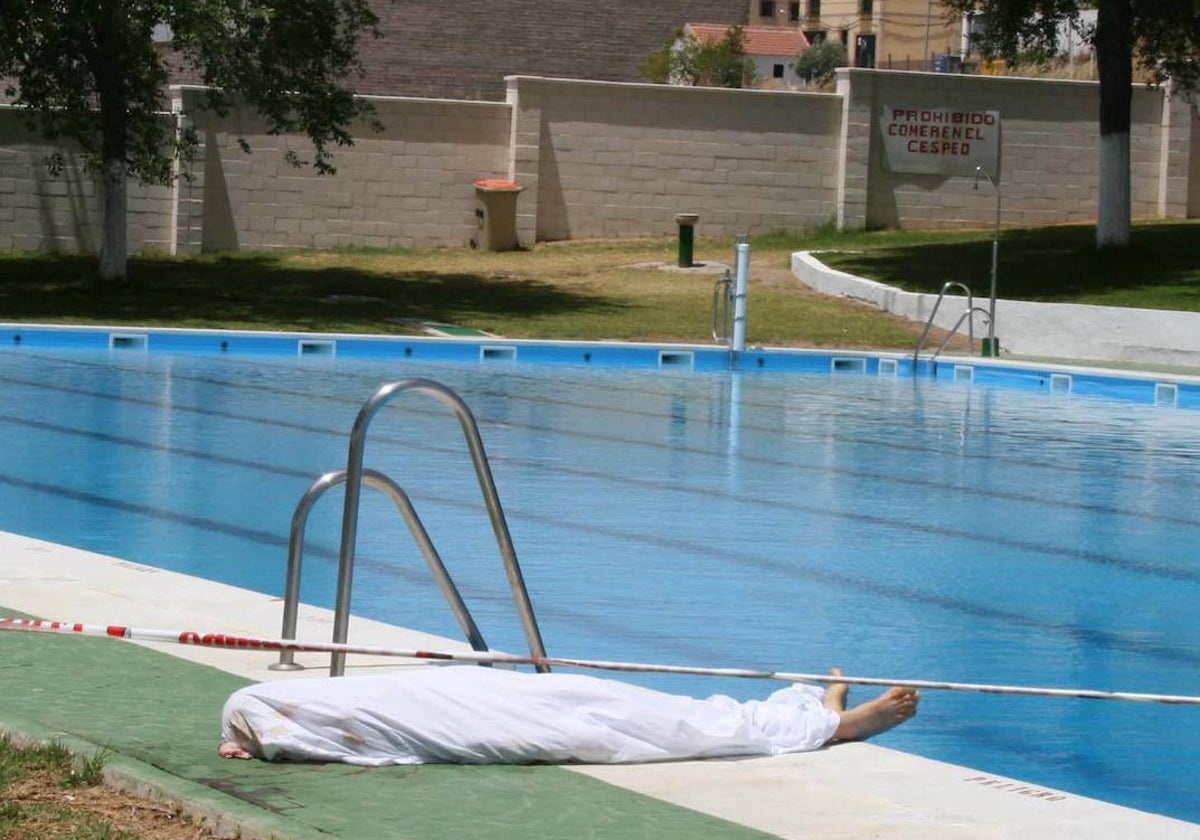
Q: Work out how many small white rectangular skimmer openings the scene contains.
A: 9